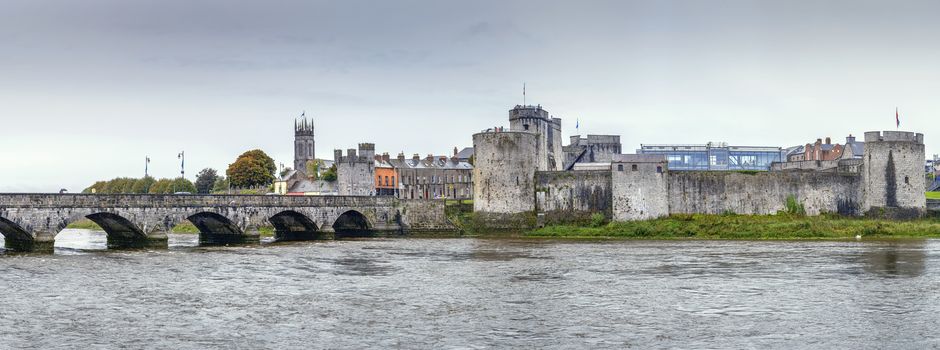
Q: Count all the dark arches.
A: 5